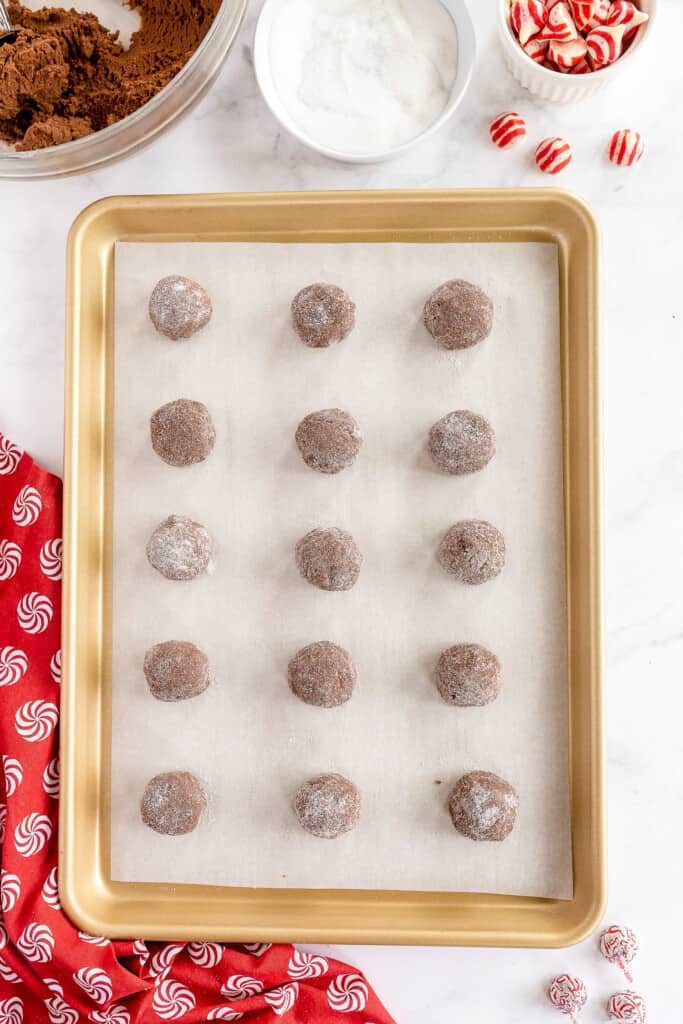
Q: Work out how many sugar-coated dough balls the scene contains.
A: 15